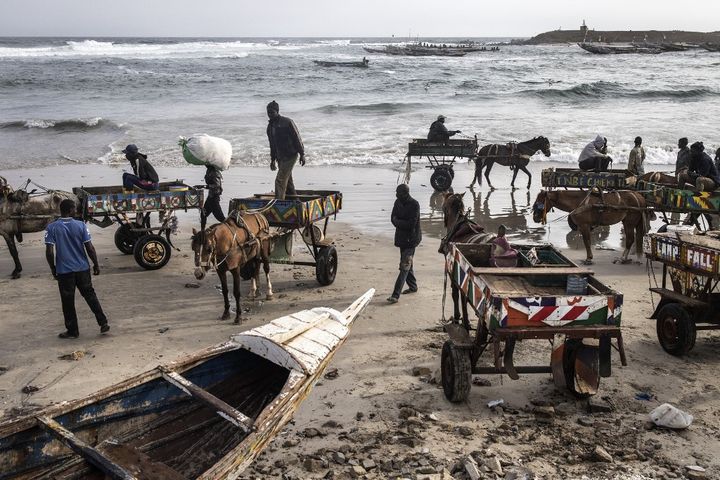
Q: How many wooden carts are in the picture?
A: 7